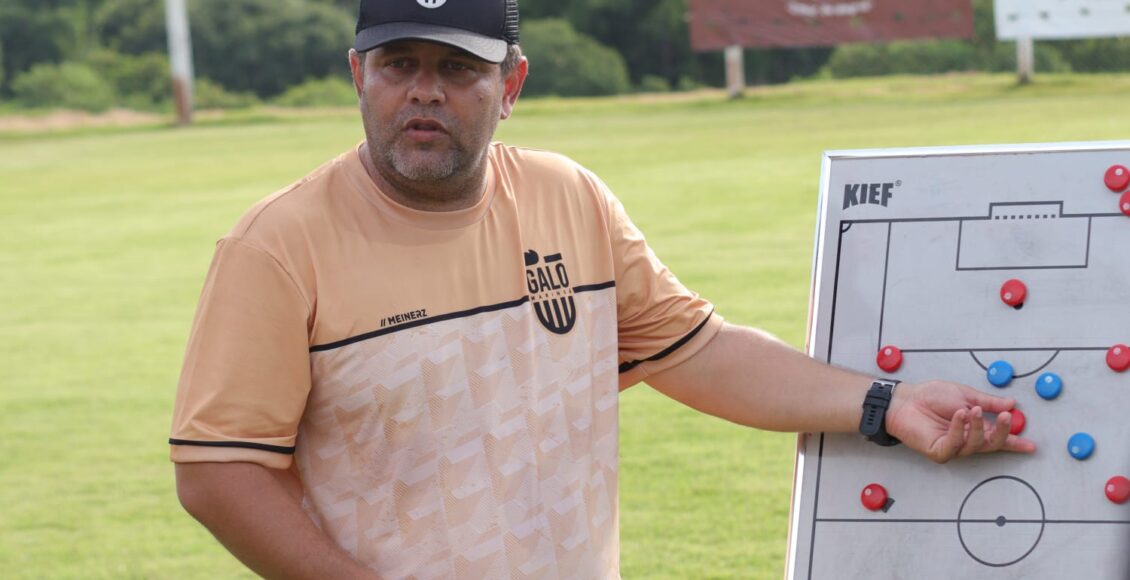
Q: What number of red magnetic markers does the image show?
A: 8